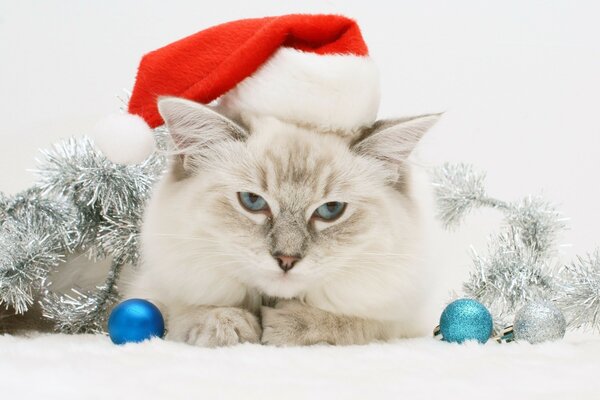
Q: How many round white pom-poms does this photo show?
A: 1